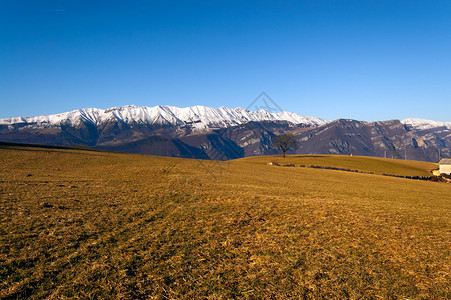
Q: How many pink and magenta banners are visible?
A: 0